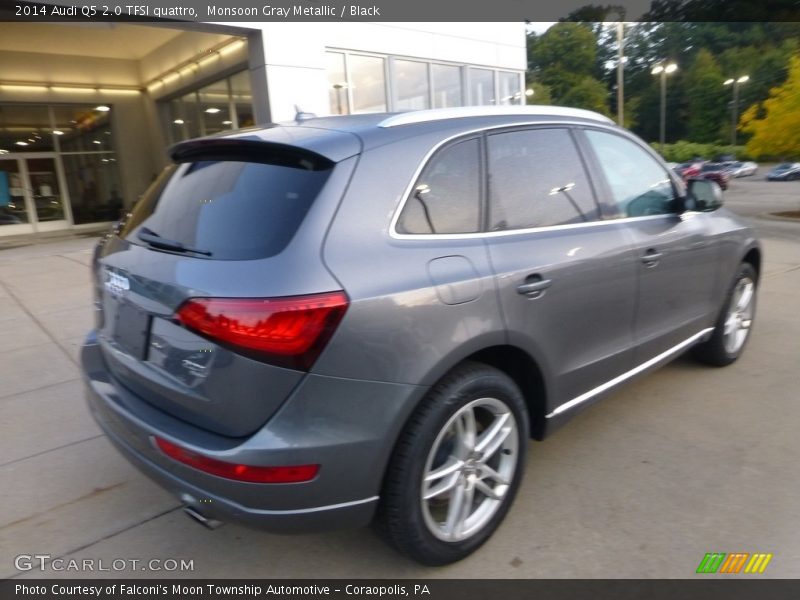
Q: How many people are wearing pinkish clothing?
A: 0